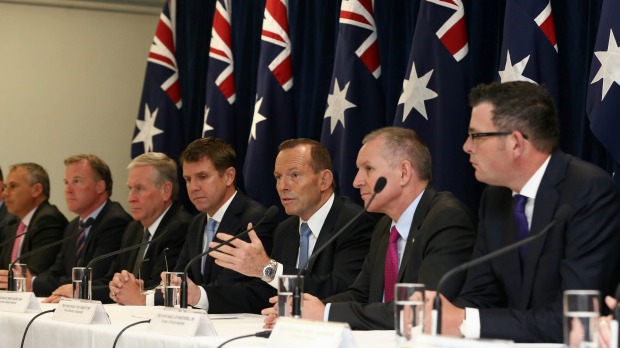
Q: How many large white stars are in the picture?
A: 7